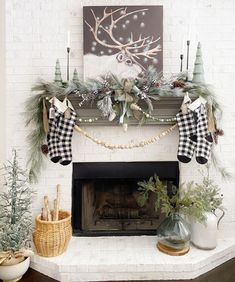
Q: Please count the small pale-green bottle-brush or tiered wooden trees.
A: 3